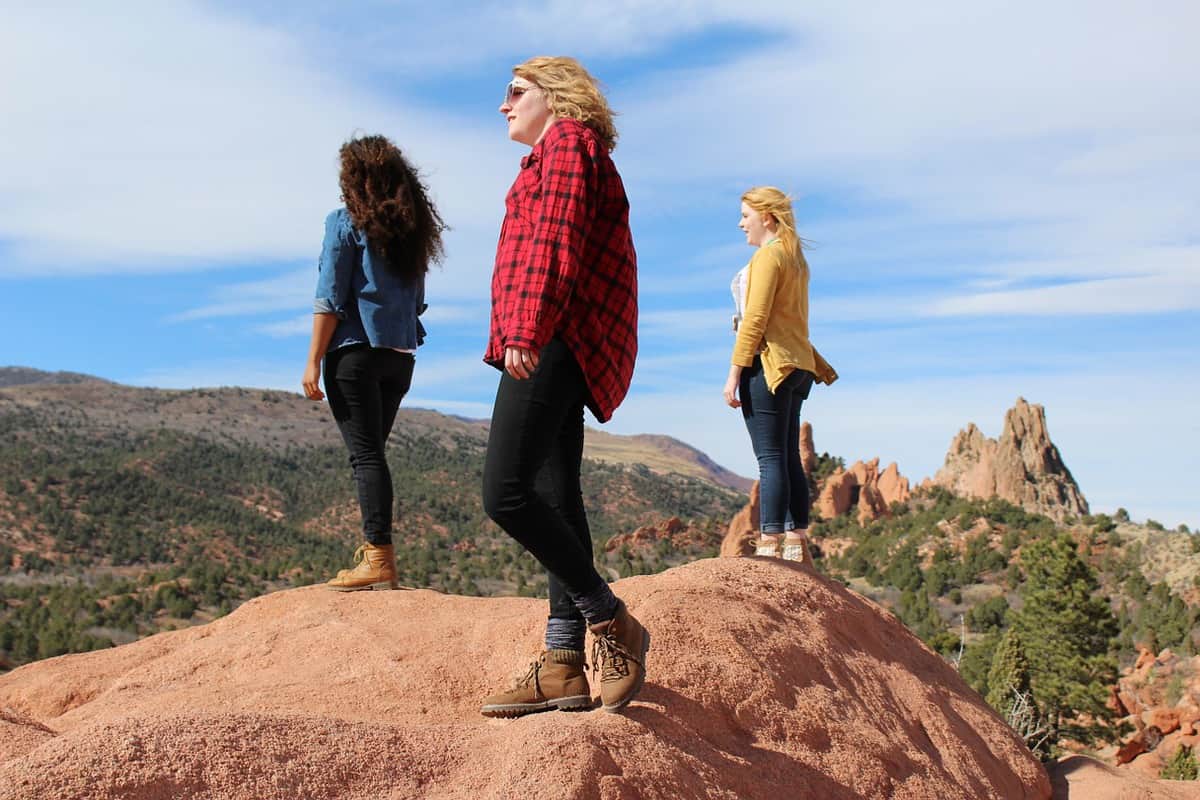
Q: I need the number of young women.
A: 3